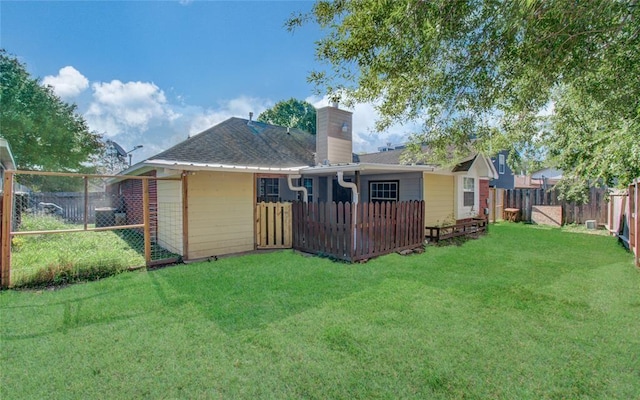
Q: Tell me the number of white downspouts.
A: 2